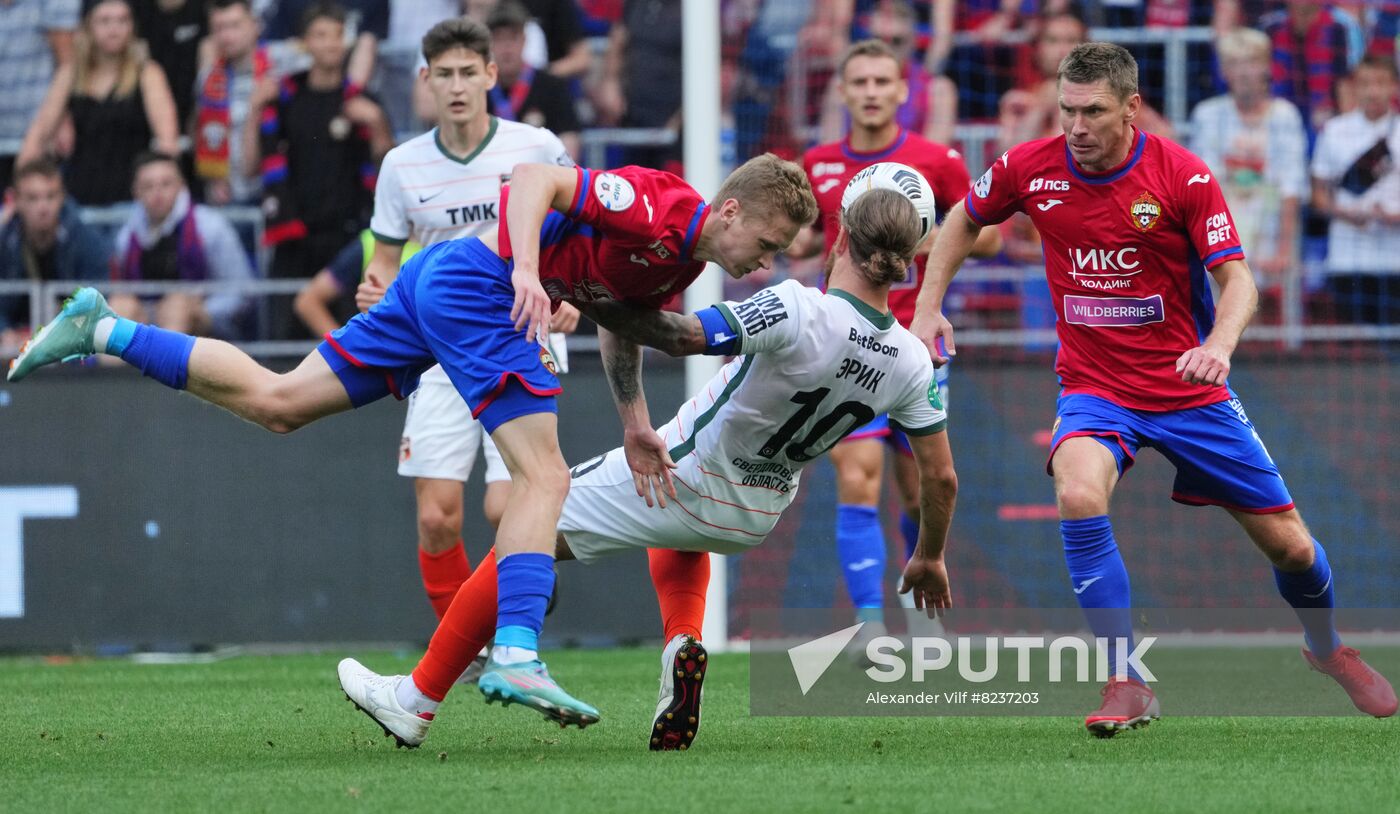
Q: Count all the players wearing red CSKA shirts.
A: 3